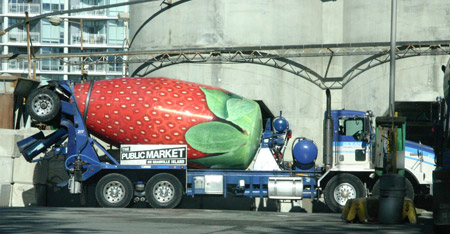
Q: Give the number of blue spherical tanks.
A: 2